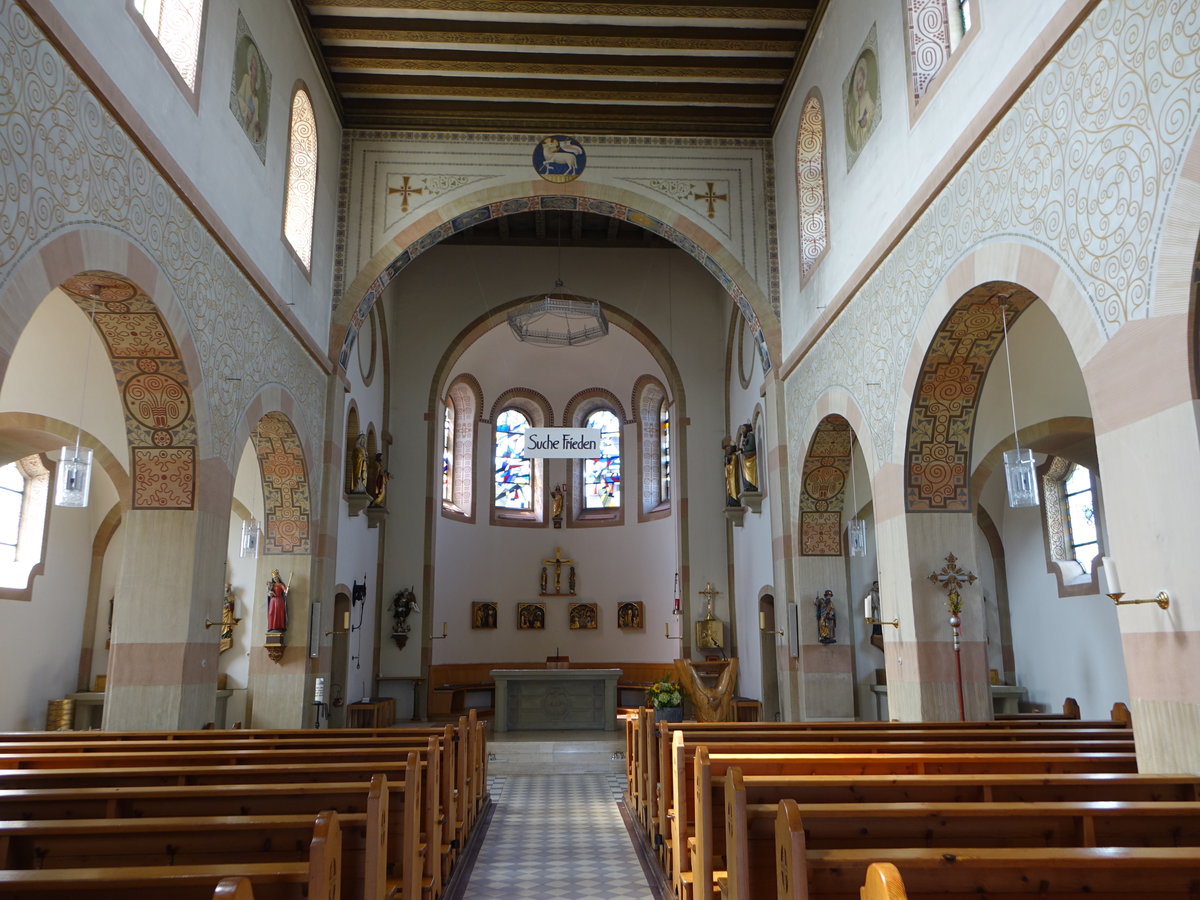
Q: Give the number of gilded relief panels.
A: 4